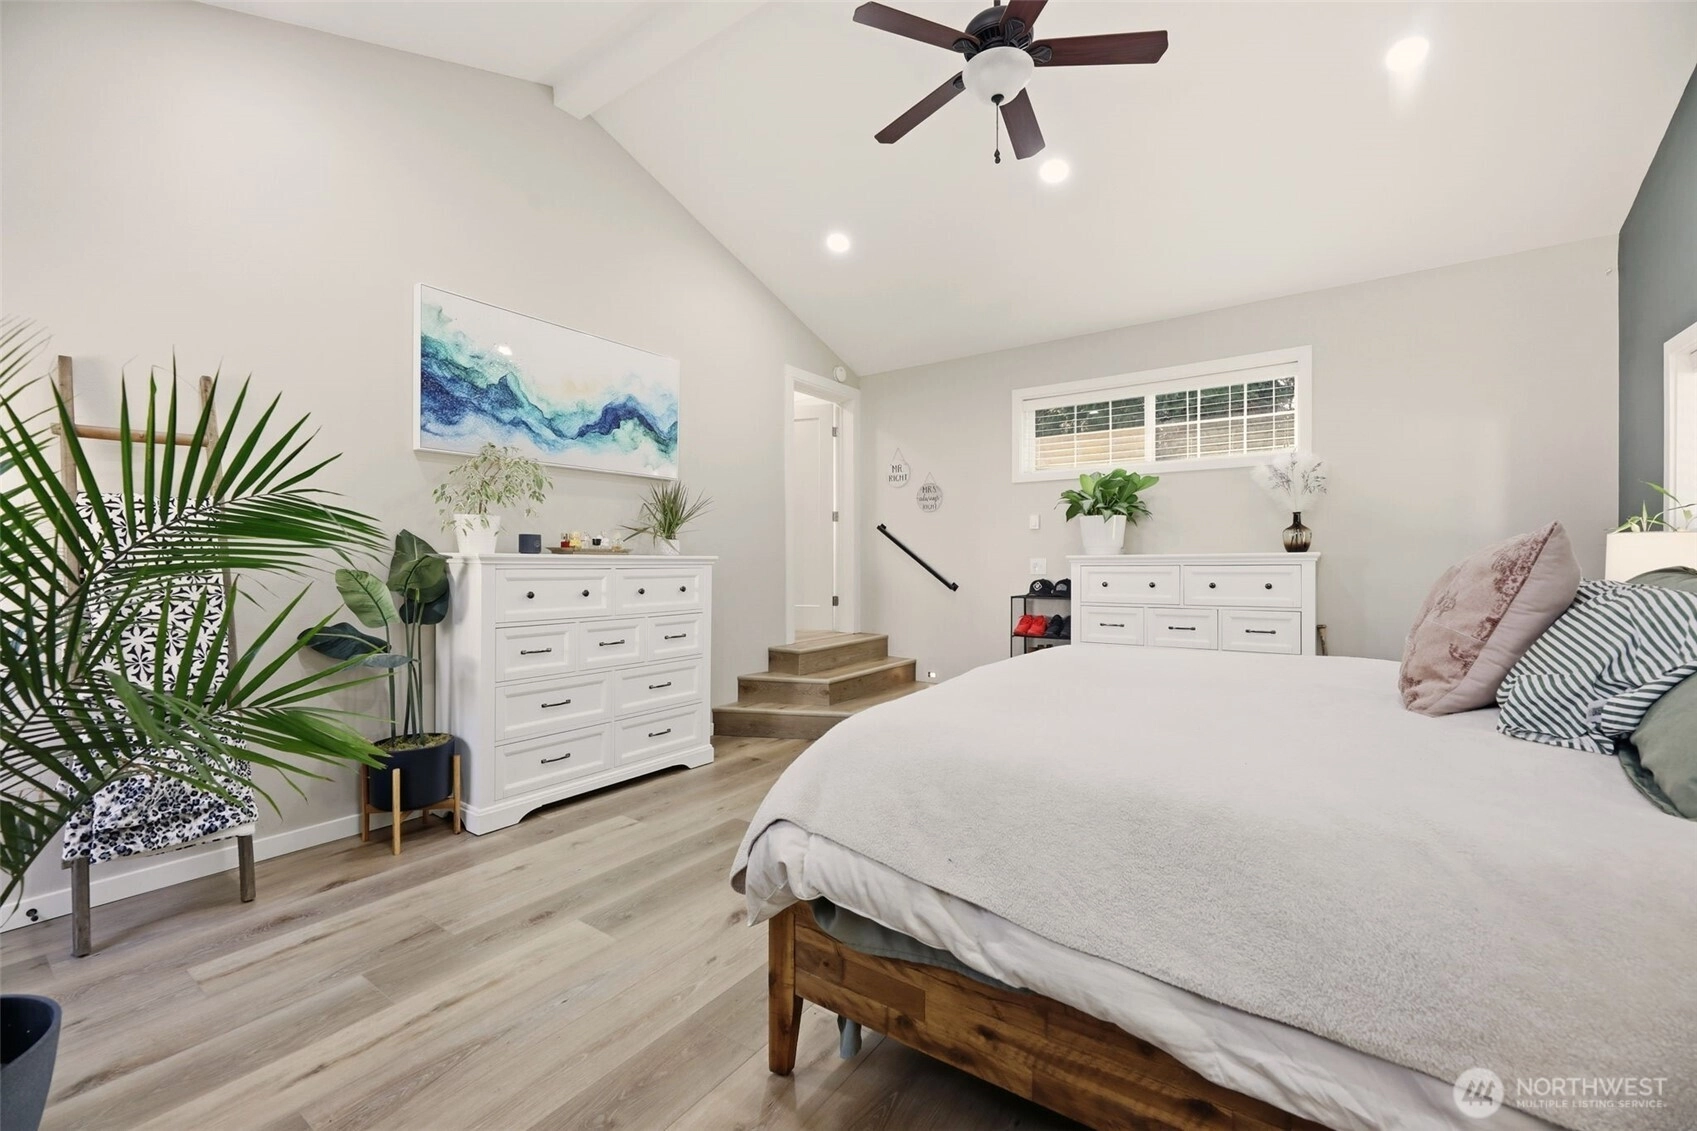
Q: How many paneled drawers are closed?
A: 14